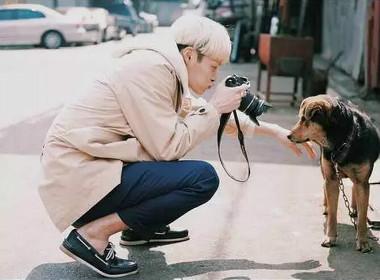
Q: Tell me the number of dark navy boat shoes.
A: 2